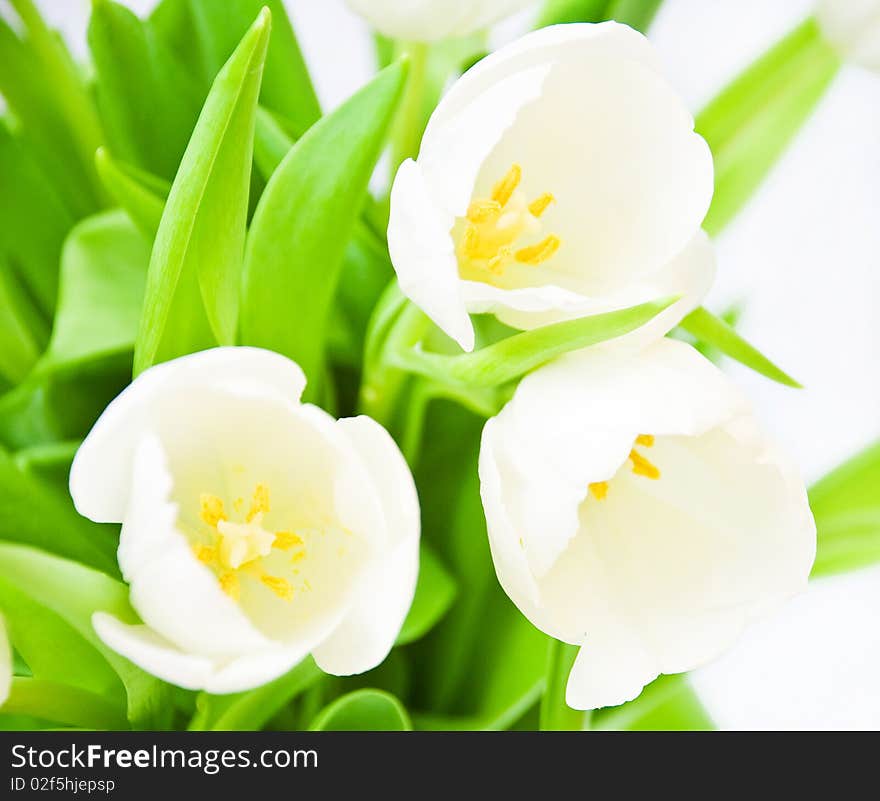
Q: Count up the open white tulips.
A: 3